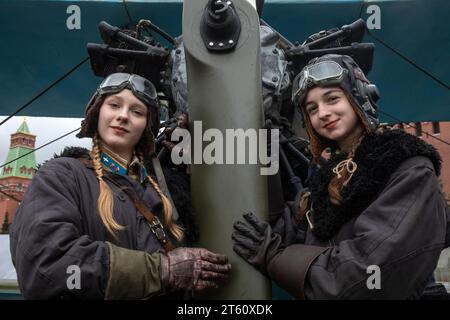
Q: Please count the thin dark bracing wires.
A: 4